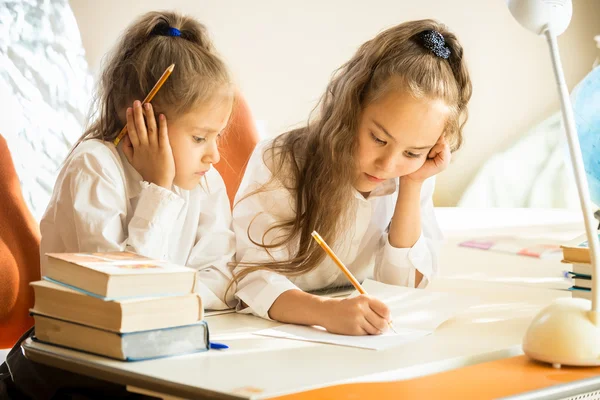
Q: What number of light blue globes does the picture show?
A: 1